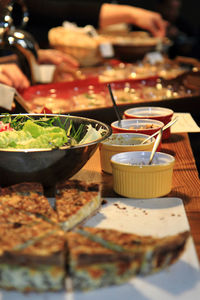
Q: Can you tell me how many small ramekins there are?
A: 4